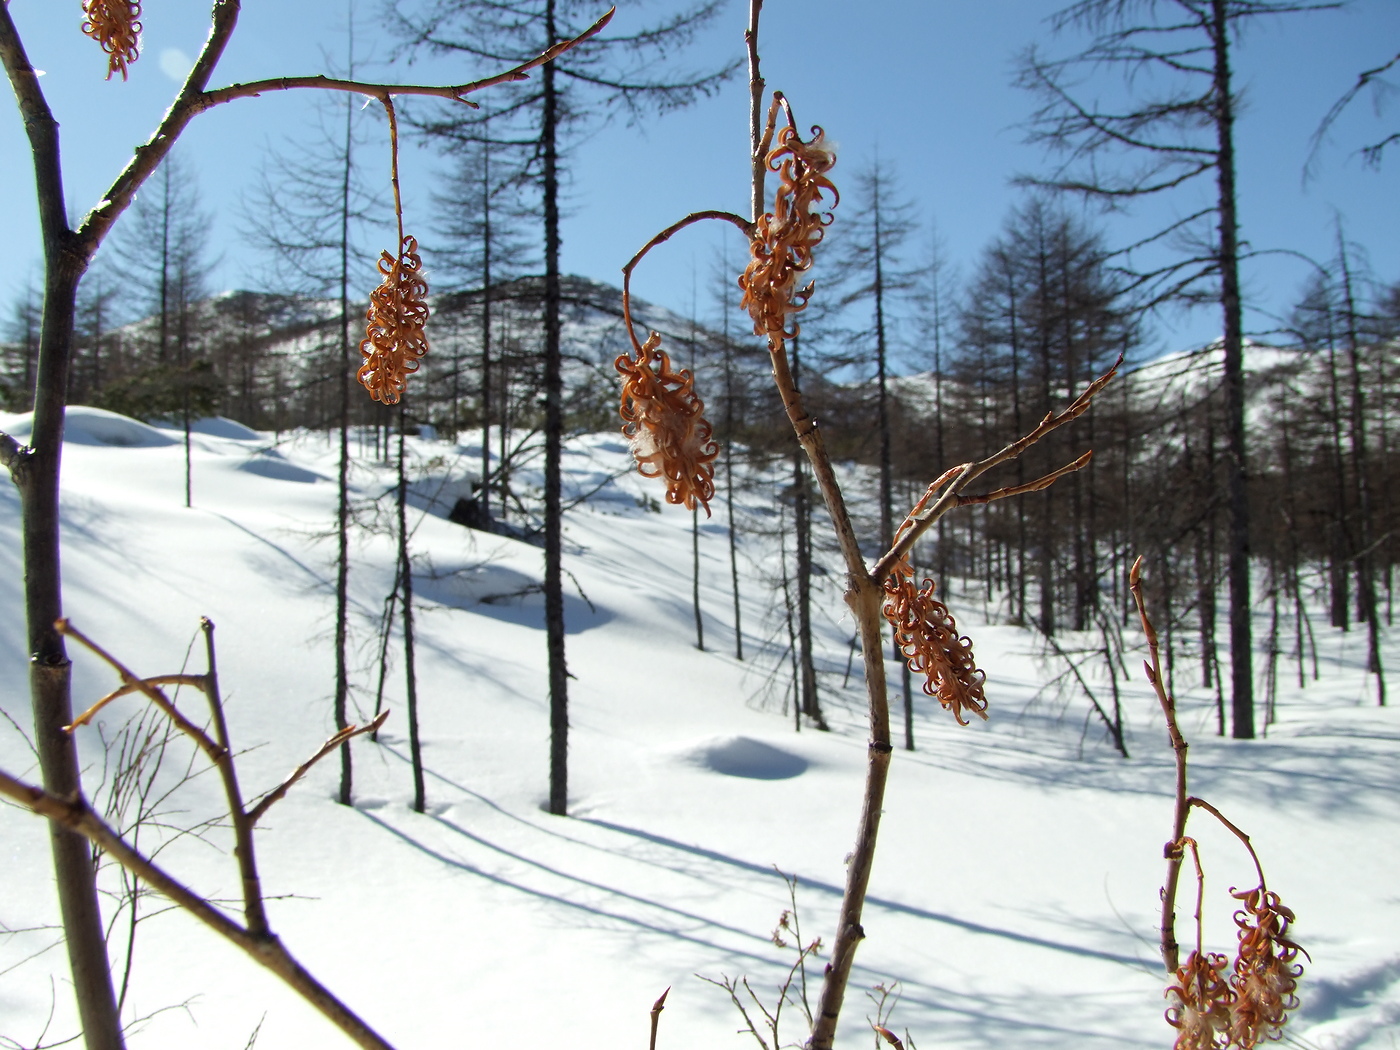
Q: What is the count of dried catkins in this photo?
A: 7